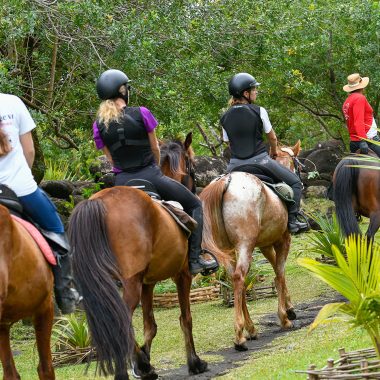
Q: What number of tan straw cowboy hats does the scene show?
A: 1